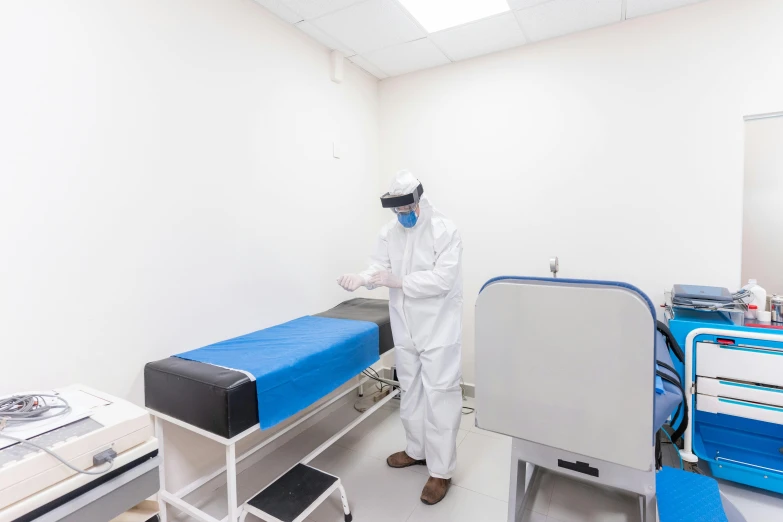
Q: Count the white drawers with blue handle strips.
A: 3